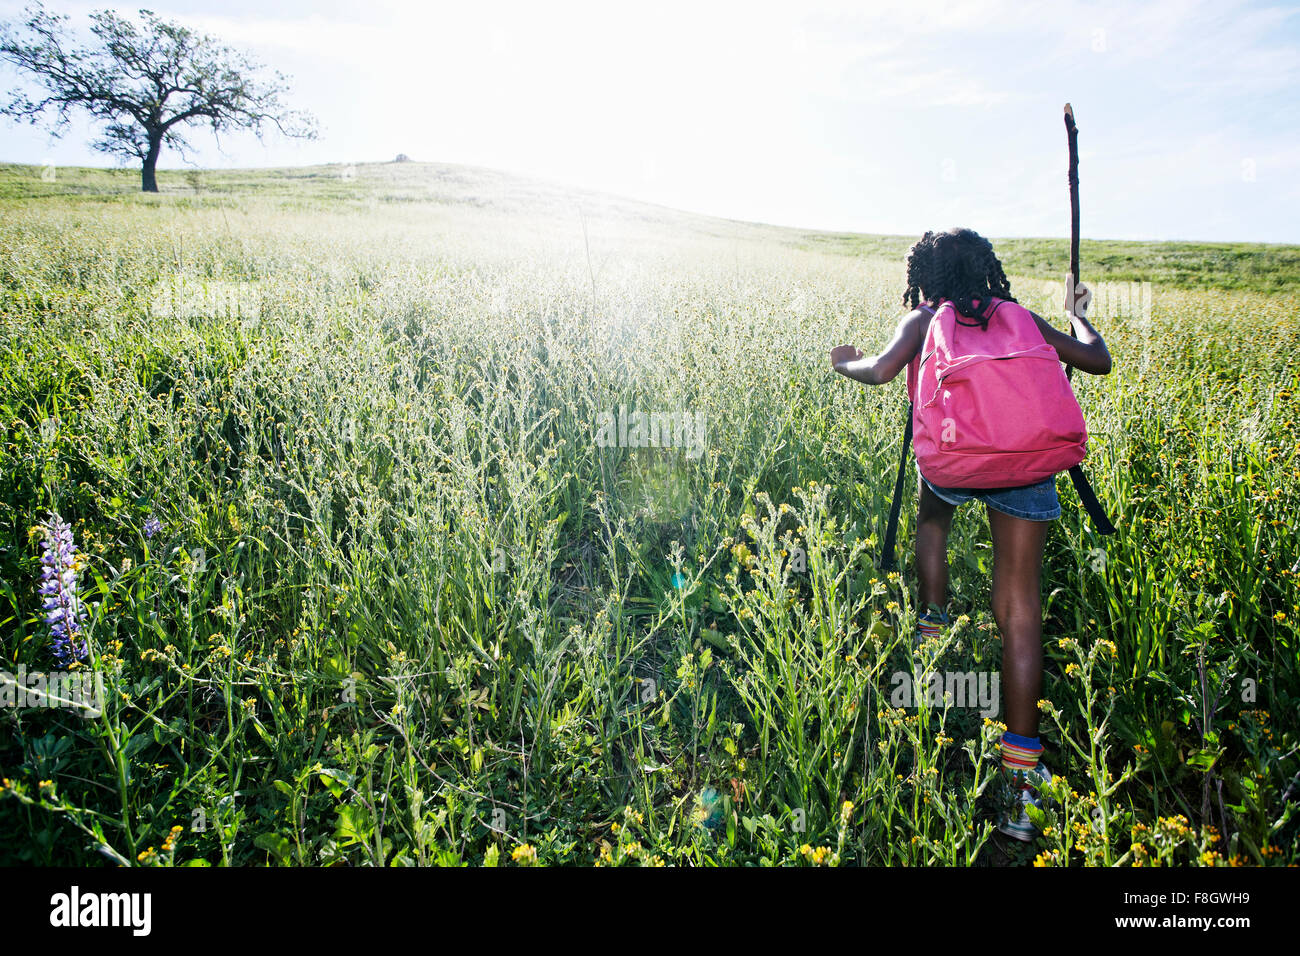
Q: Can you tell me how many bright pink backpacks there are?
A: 1